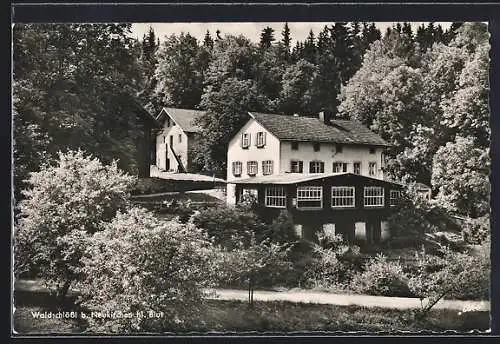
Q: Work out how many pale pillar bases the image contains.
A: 4